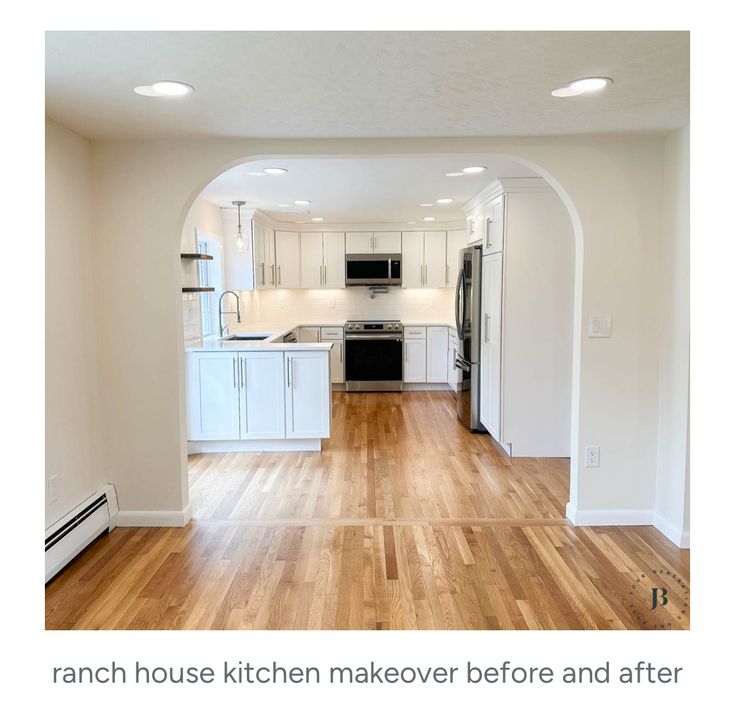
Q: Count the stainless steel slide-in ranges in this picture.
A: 1